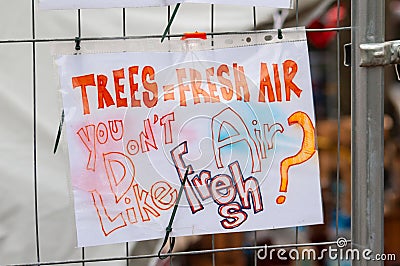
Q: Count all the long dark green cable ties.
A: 3